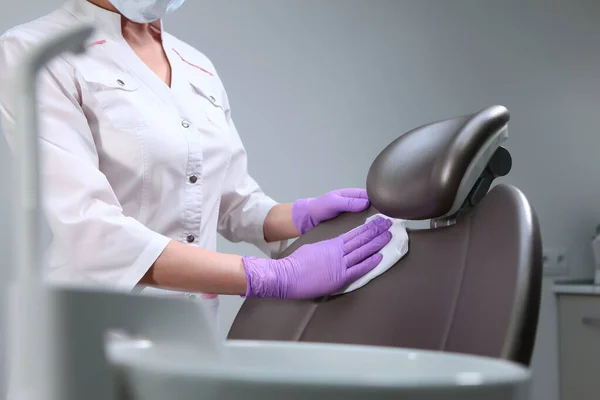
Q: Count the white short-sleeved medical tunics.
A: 1